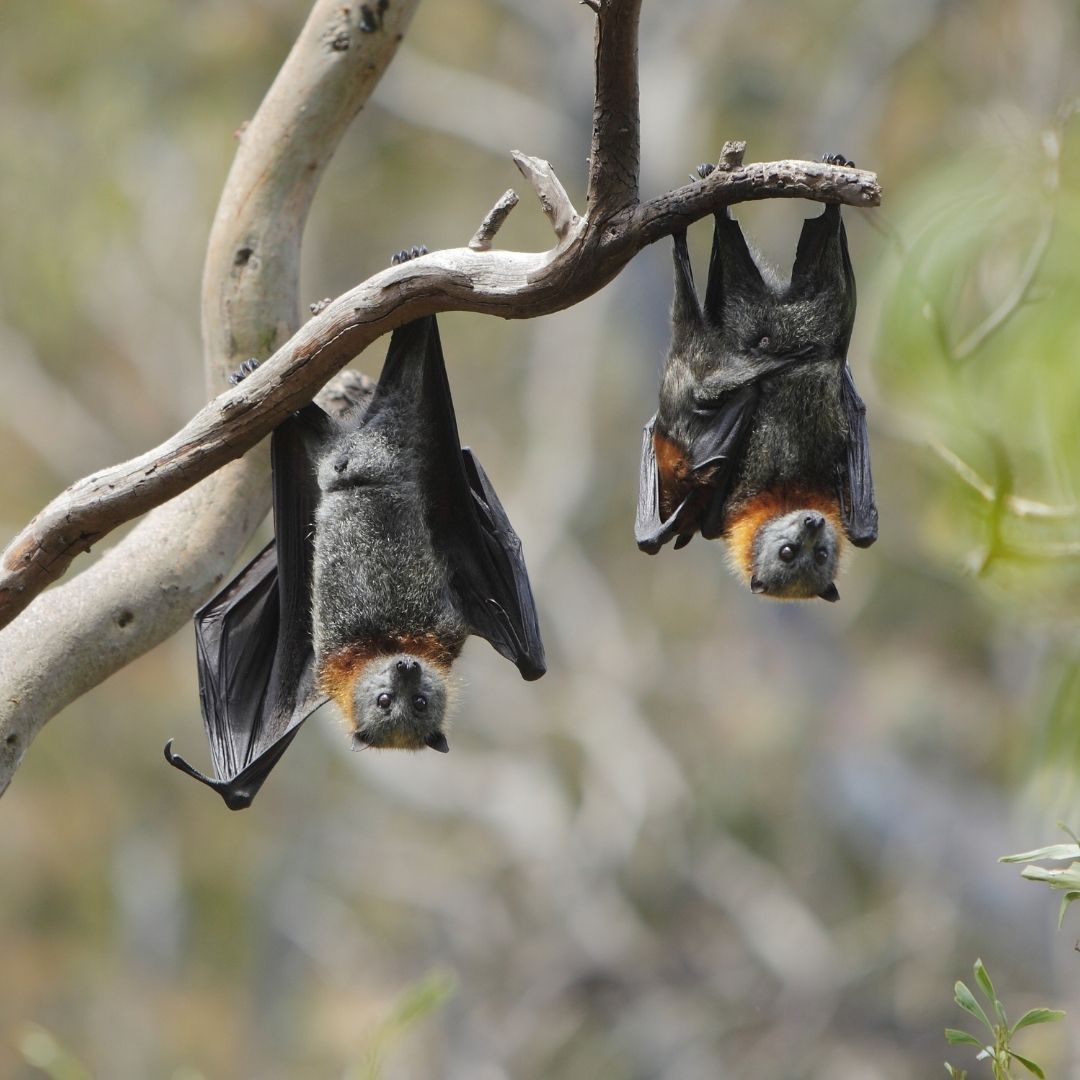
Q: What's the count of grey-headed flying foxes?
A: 3